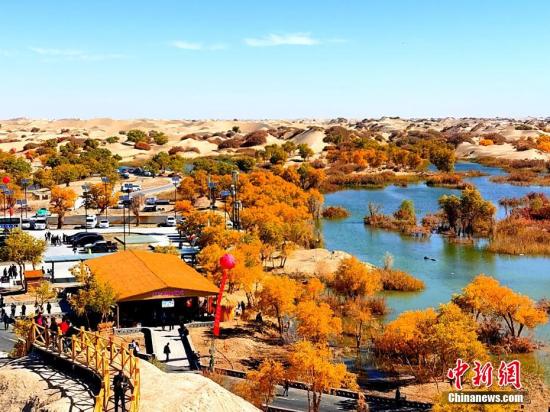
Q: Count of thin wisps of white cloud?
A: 3